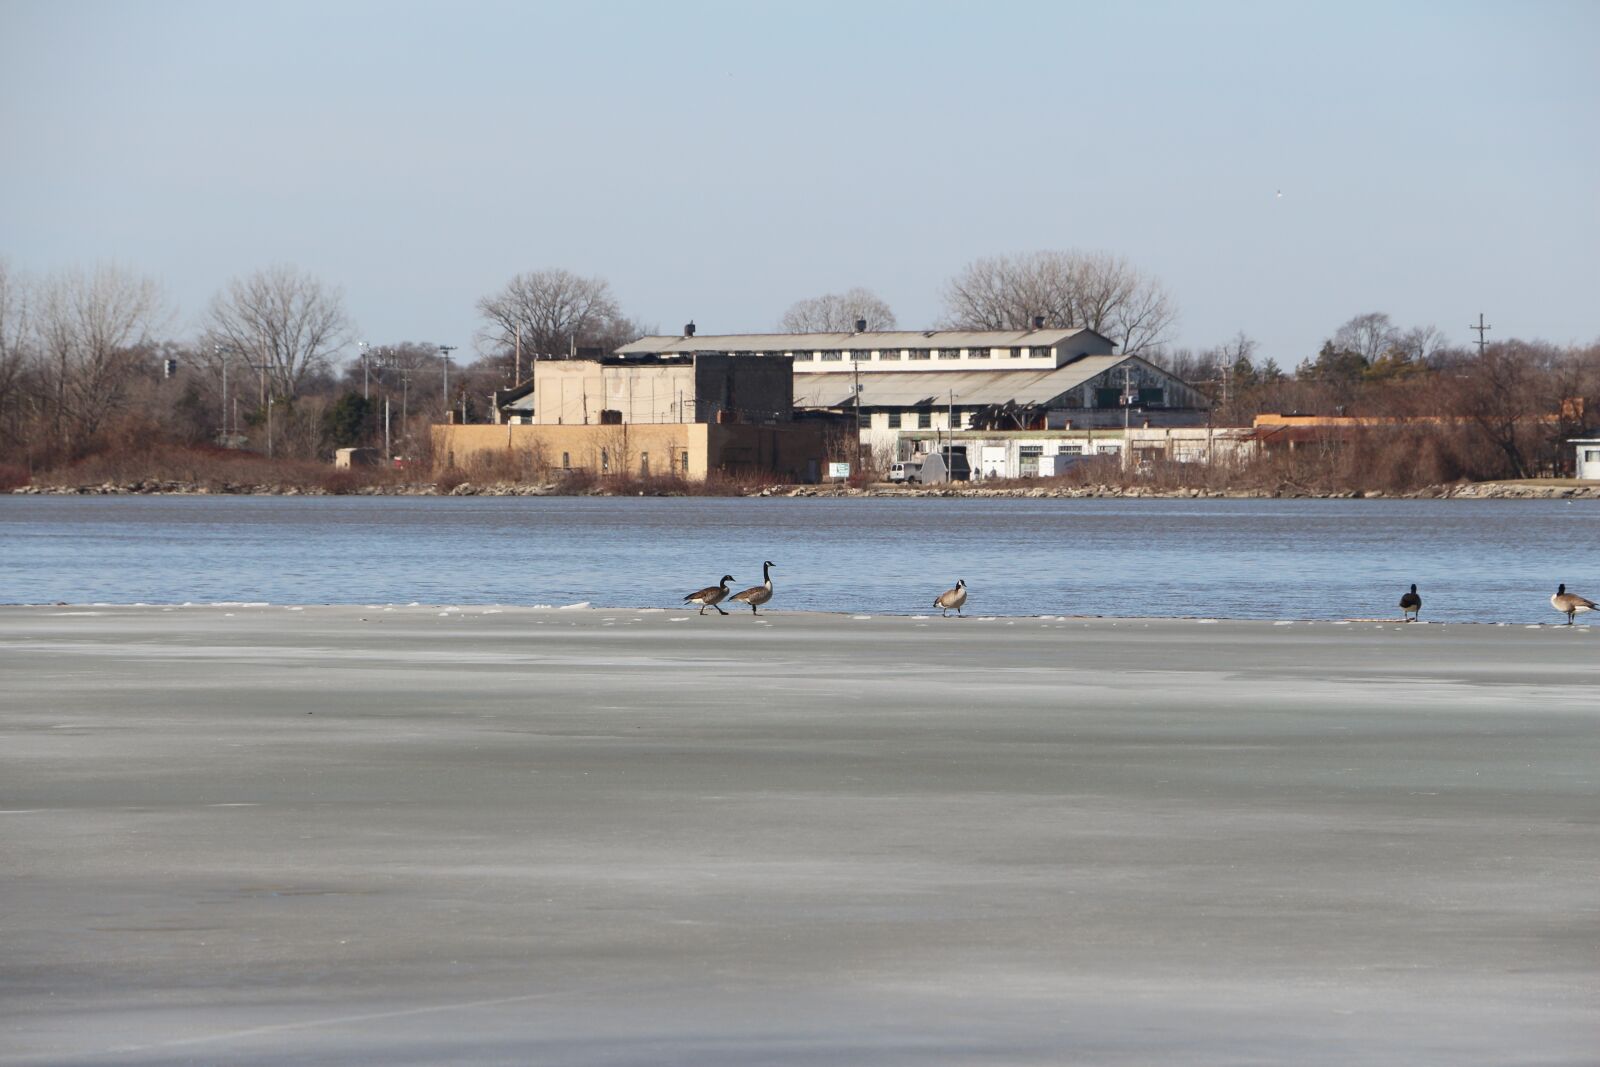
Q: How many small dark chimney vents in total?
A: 3